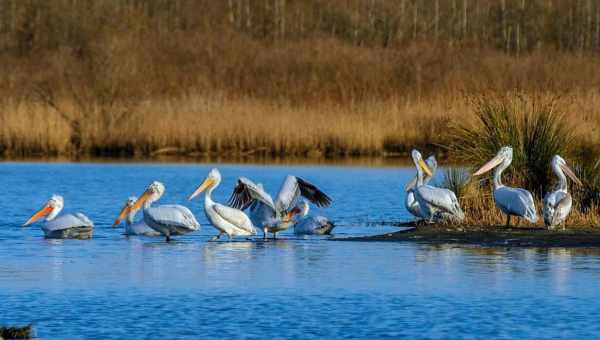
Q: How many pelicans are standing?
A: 7